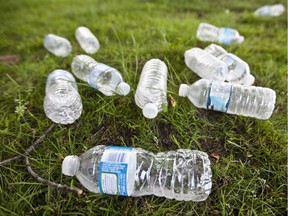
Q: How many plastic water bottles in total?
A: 11